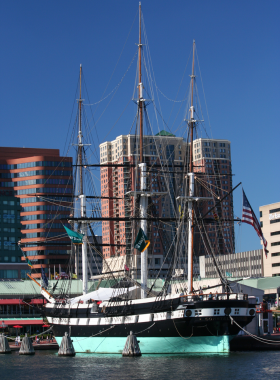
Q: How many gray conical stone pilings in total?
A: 4